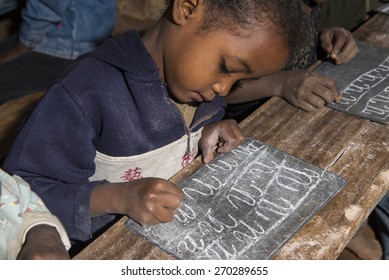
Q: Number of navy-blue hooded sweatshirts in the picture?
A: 1